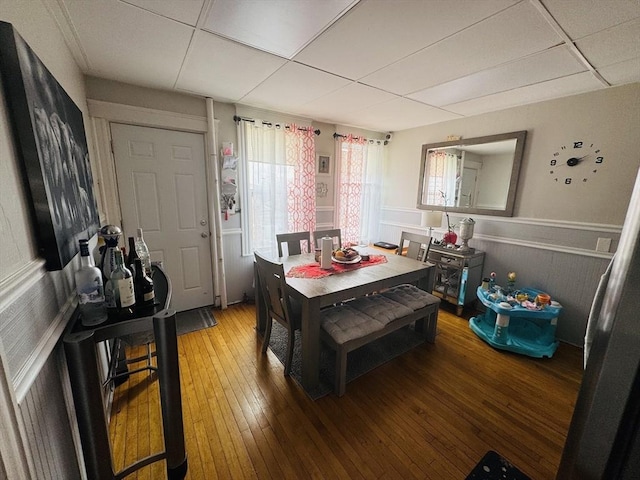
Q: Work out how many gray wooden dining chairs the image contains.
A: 4